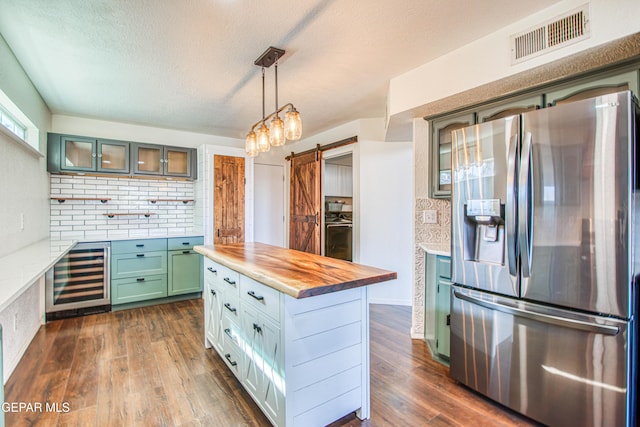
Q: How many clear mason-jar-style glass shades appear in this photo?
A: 4